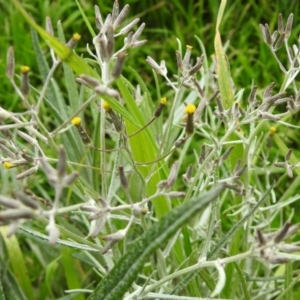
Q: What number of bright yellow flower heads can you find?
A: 9